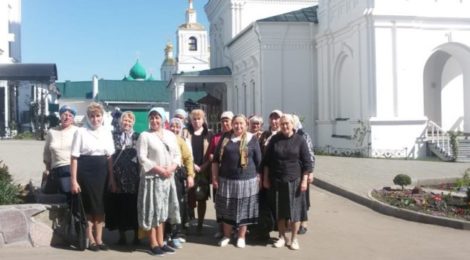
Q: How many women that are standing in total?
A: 13